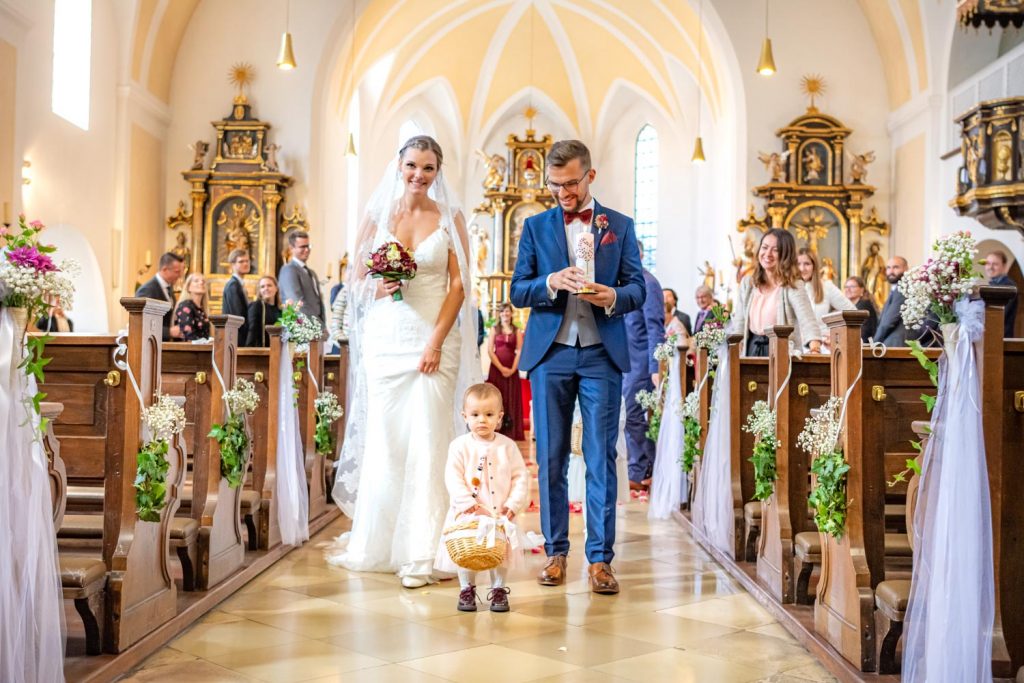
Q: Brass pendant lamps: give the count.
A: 4